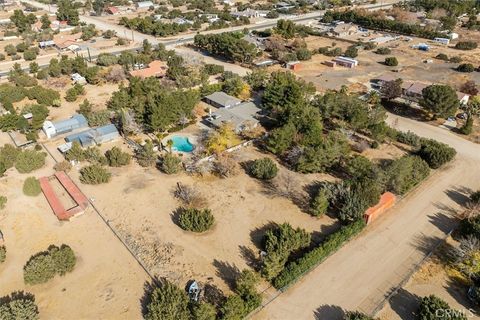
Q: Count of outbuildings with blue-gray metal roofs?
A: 2